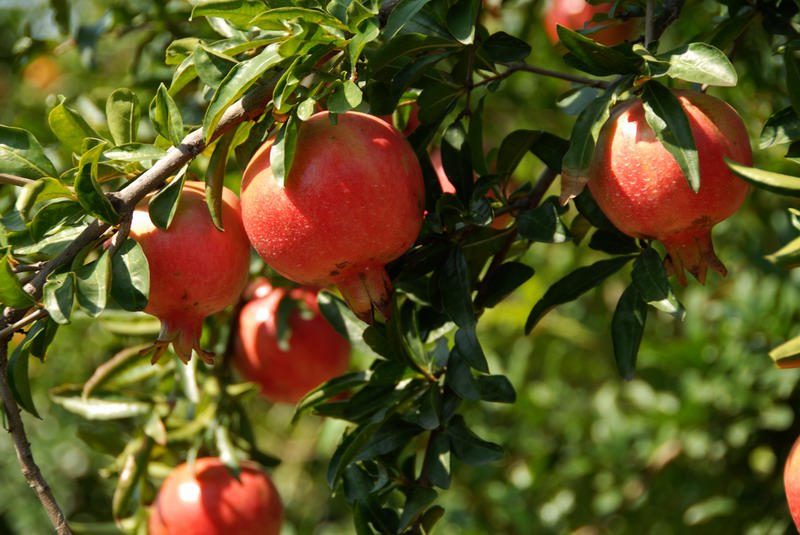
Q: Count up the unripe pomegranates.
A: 0